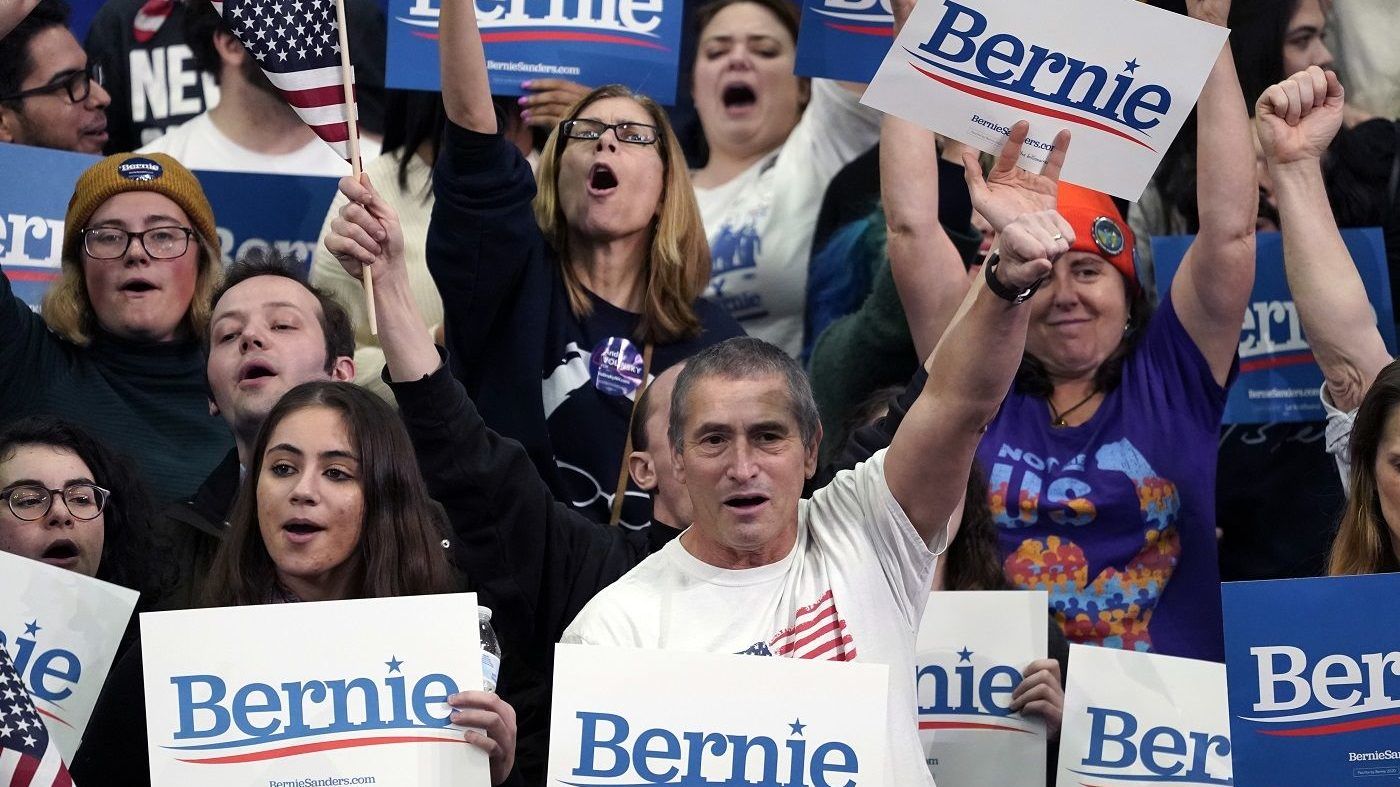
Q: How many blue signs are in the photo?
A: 6